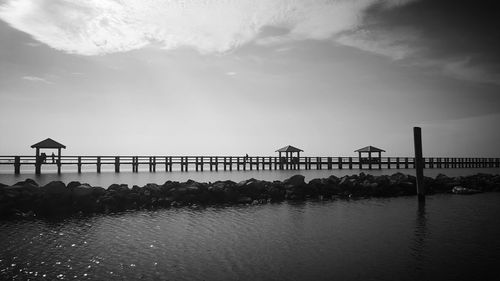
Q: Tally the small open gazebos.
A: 3